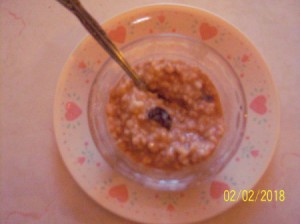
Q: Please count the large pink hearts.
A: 6